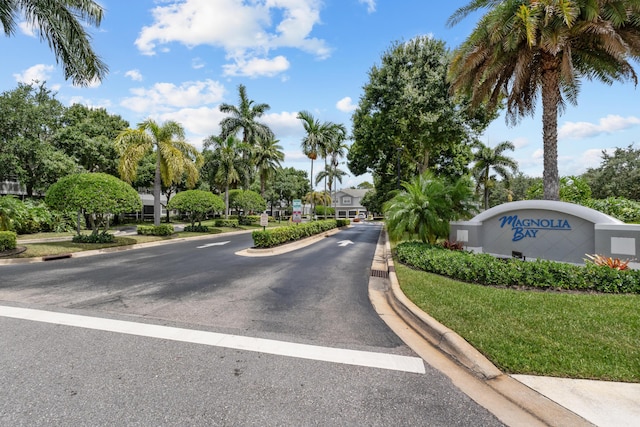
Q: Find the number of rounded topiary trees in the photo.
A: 3